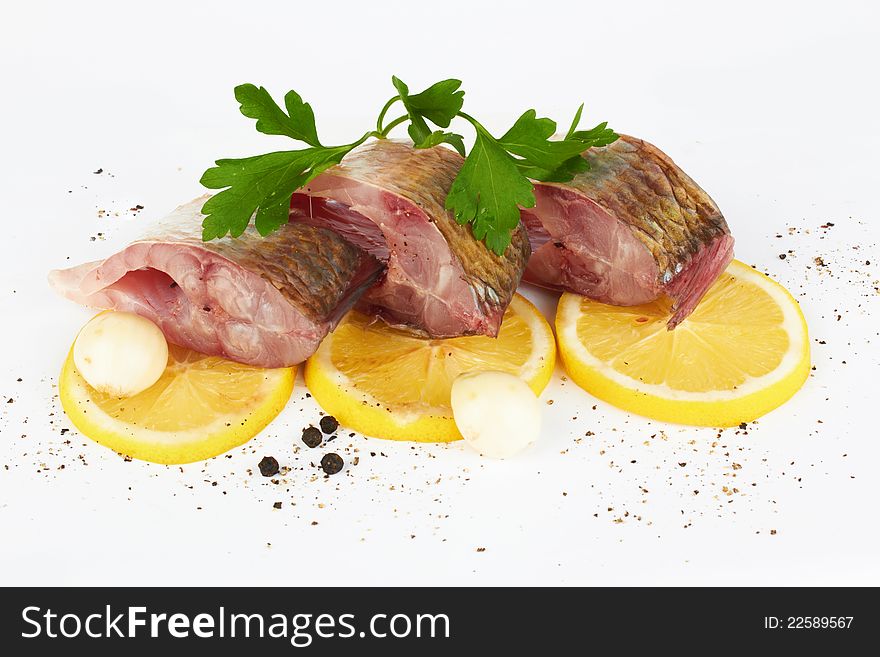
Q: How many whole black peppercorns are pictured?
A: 4